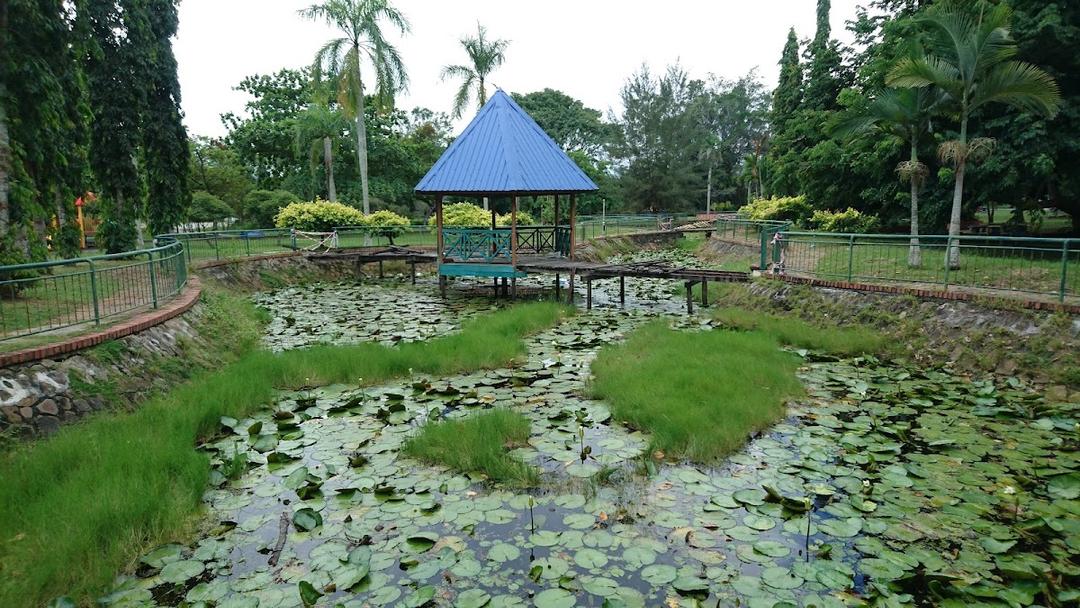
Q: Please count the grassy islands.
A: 2